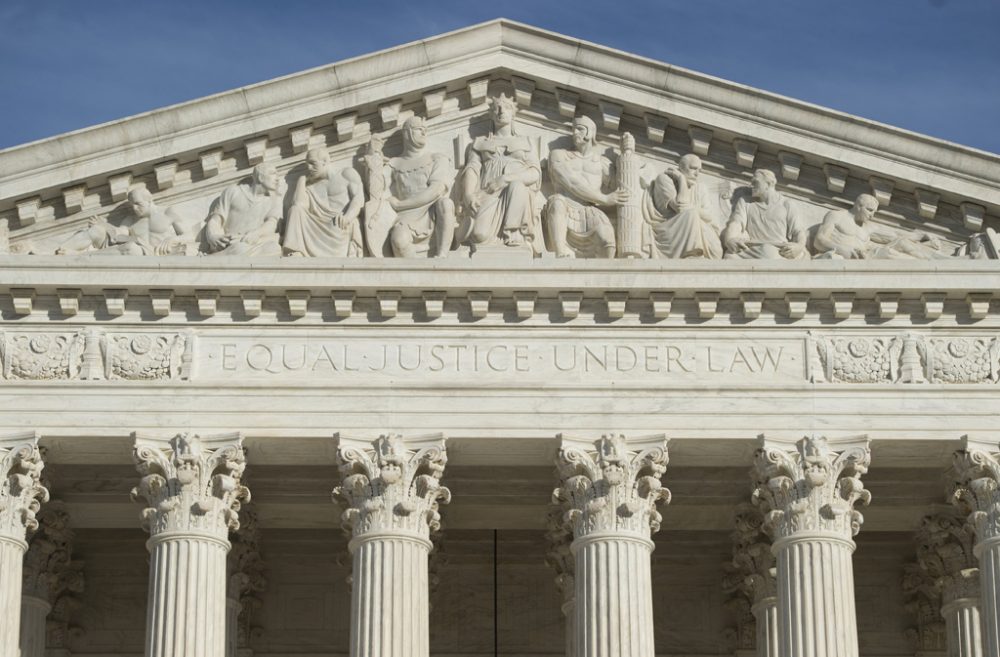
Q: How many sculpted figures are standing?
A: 0